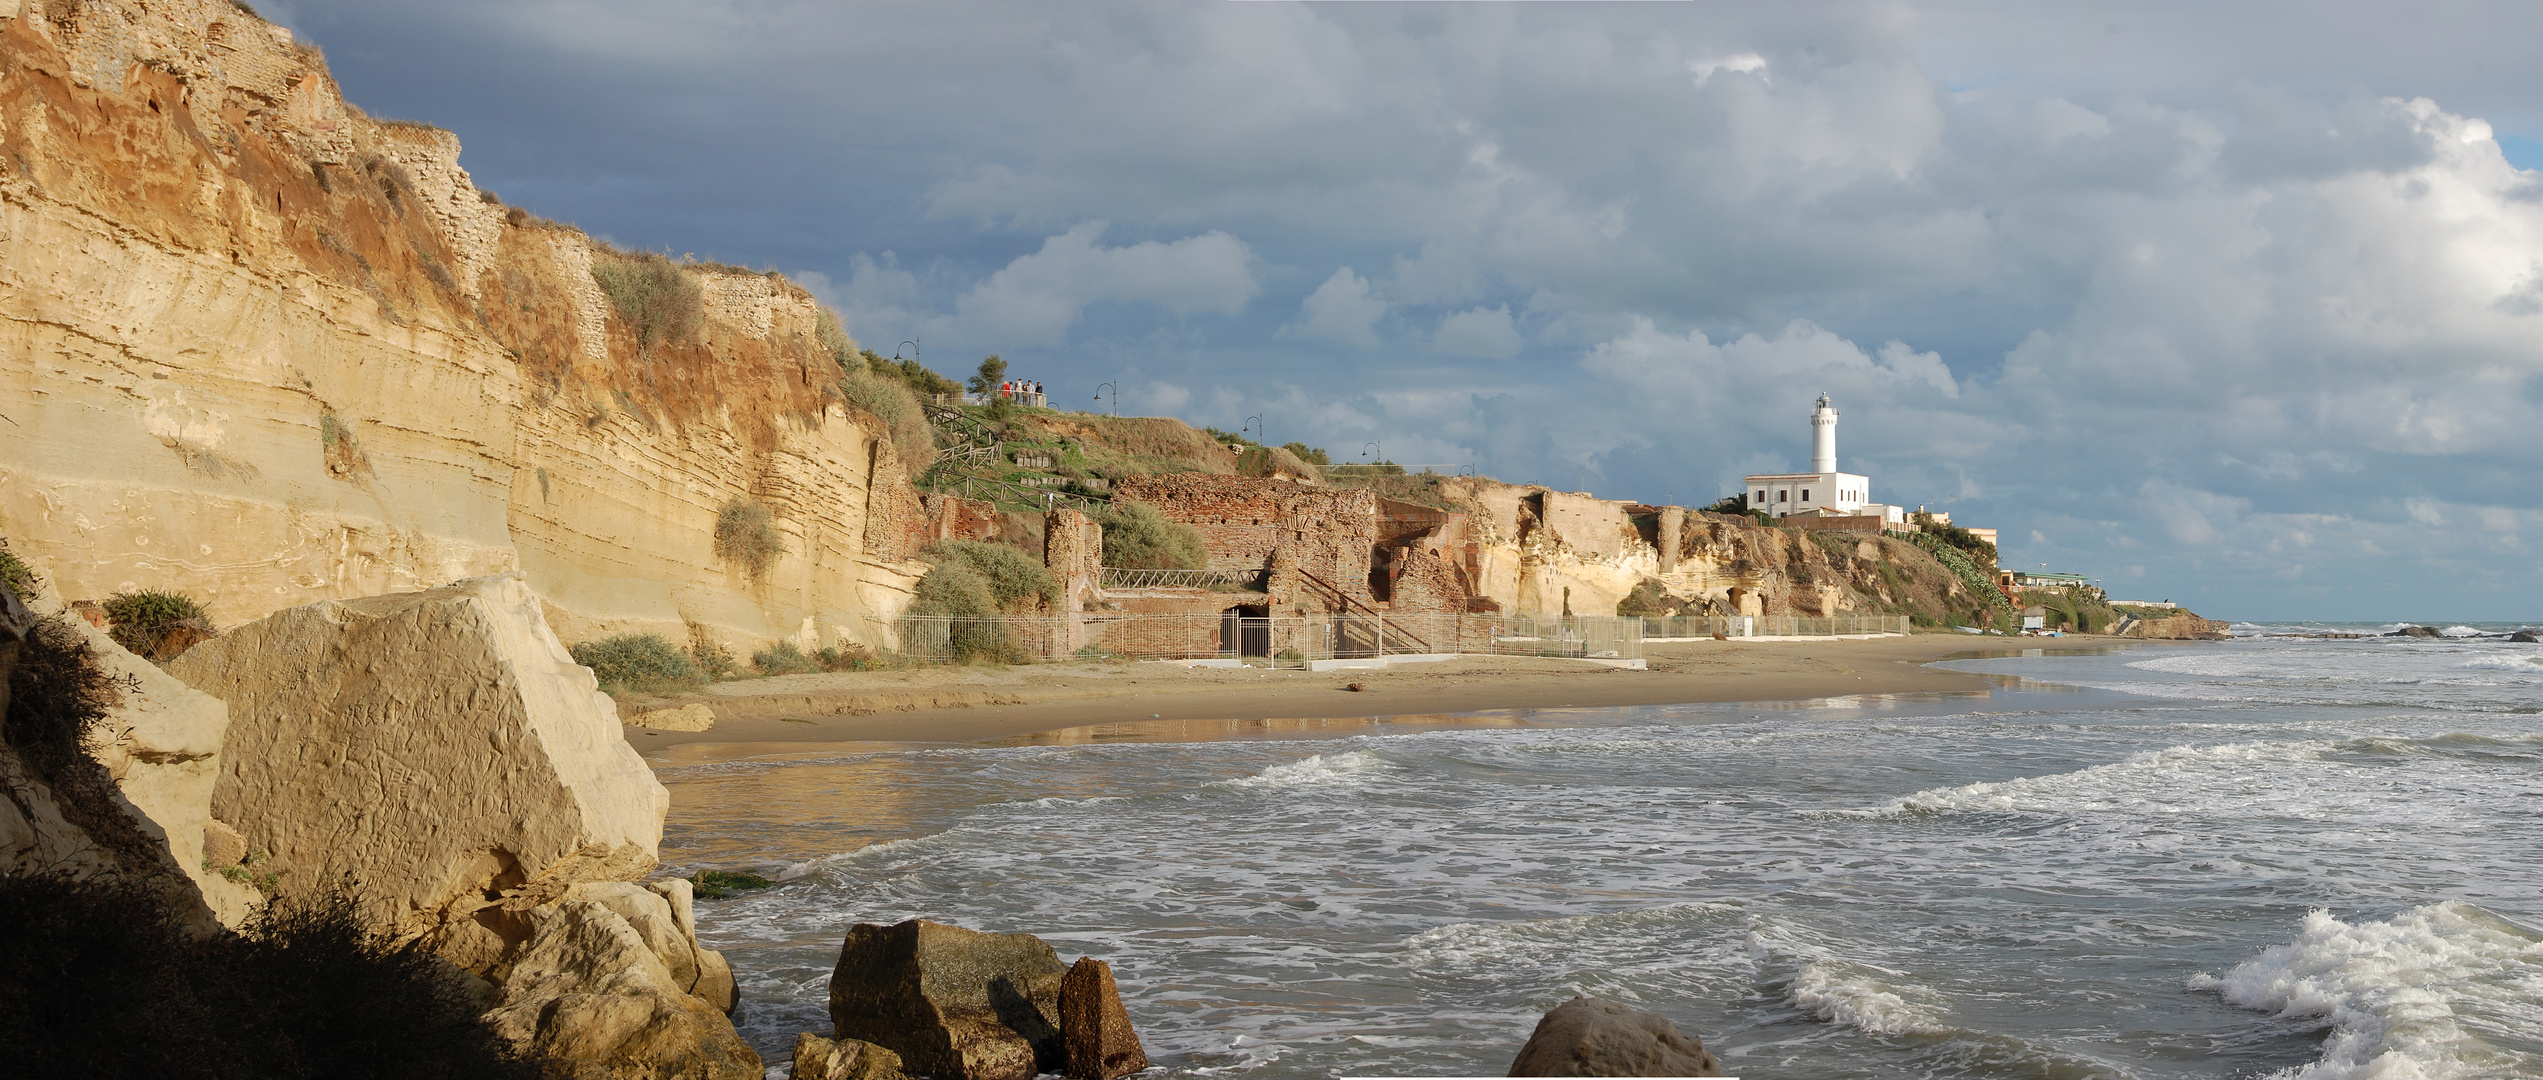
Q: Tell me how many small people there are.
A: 6